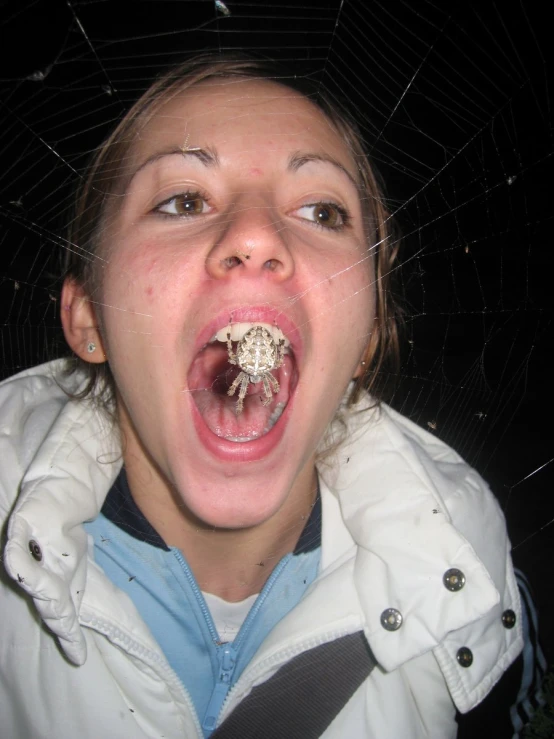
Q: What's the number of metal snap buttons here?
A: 5